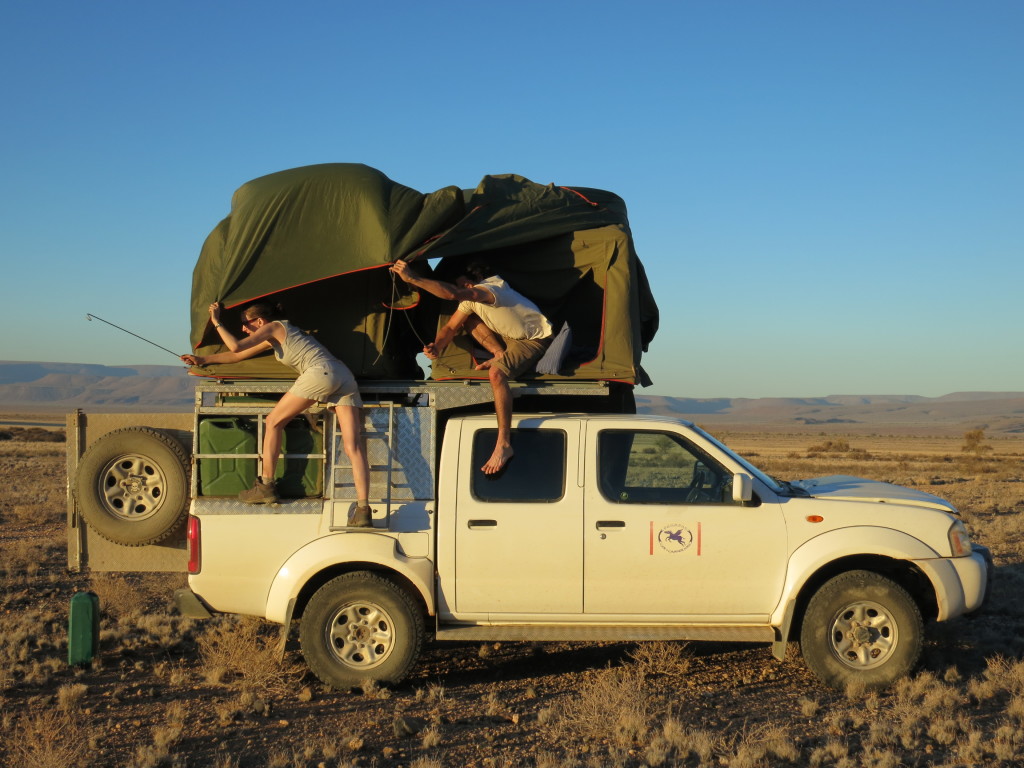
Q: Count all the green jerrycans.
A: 3